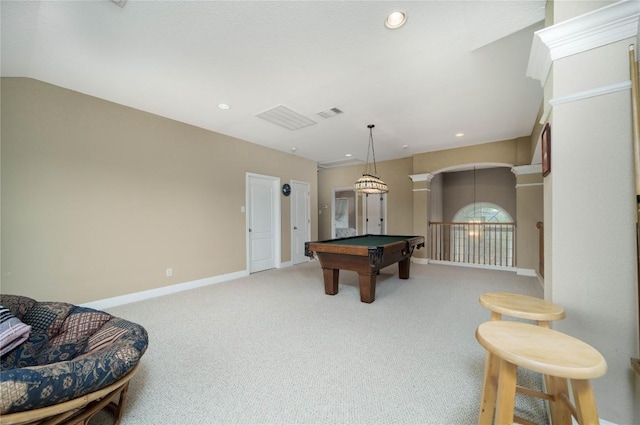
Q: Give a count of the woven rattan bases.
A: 1